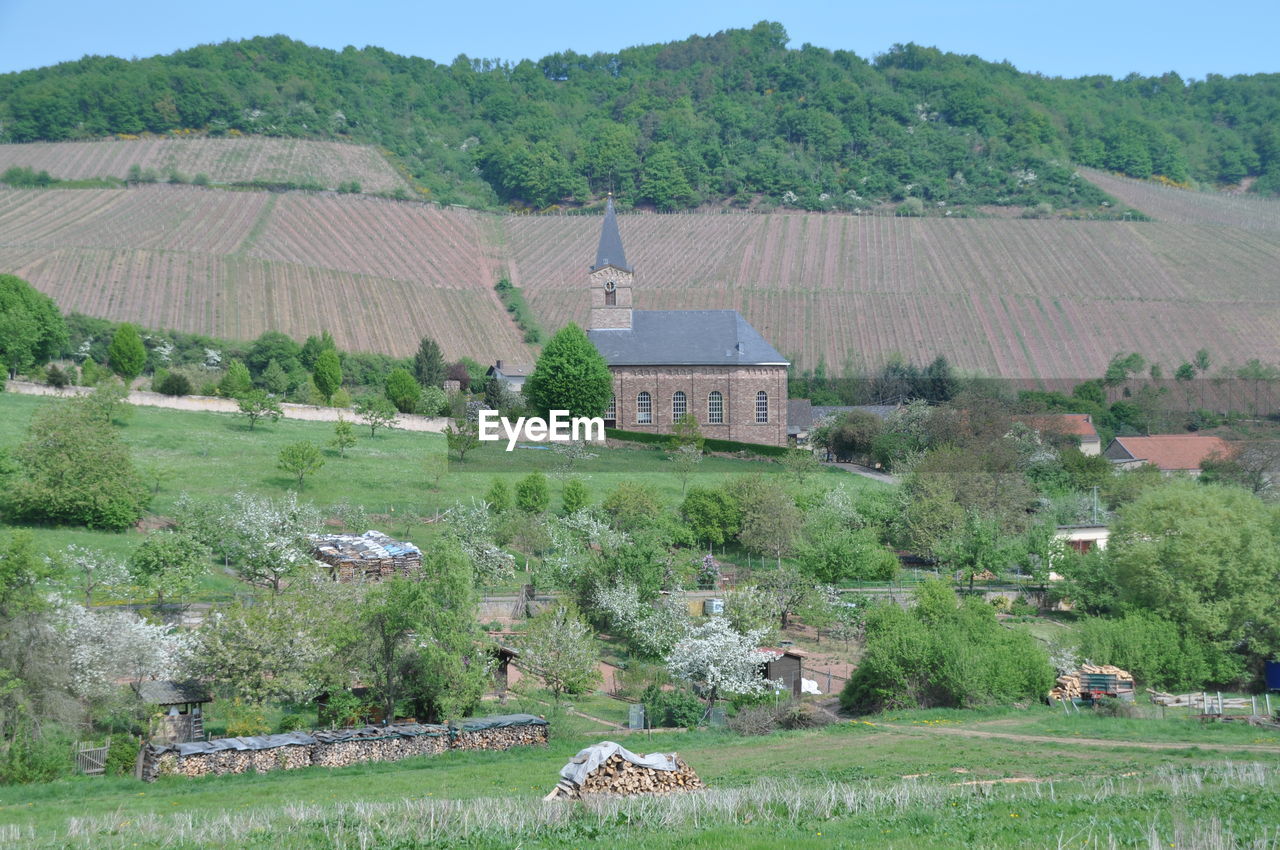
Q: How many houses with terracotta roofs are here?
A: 2